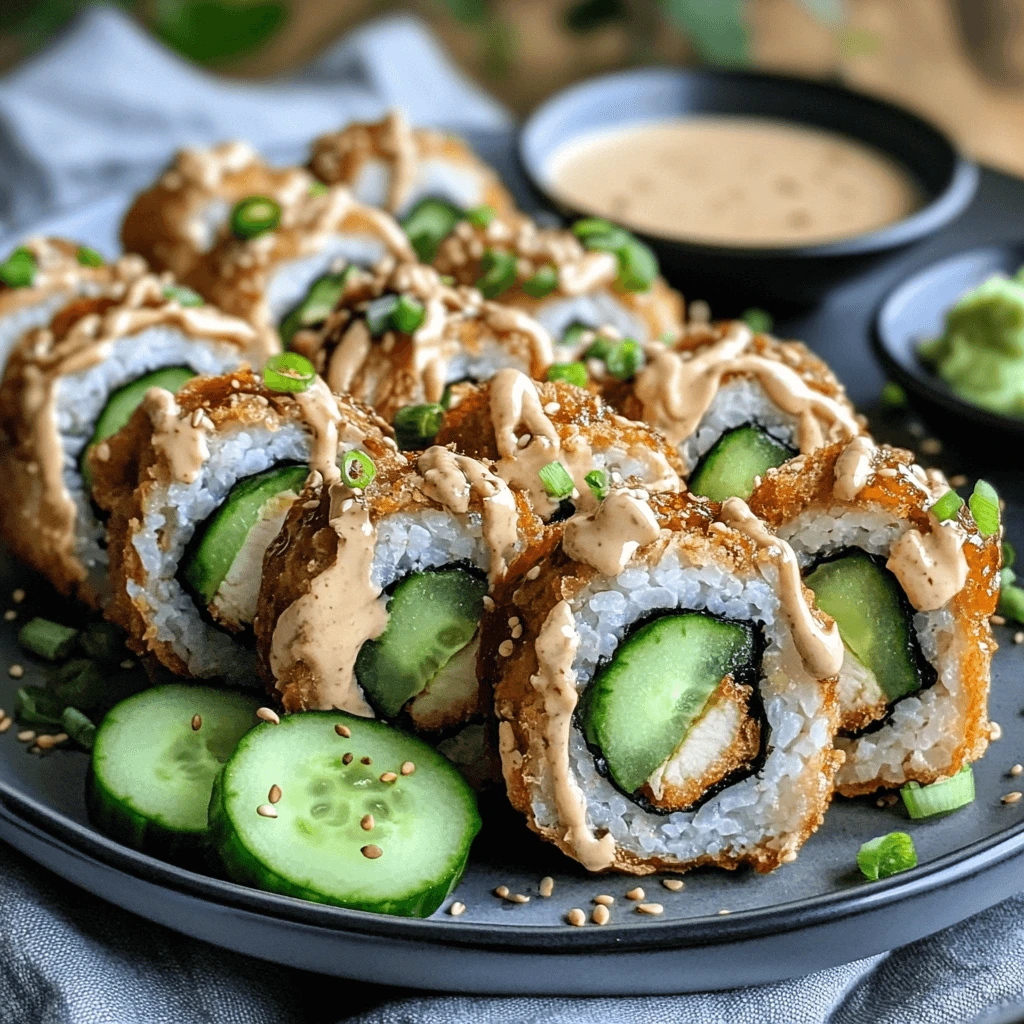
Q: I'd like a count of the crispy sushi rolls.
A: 13